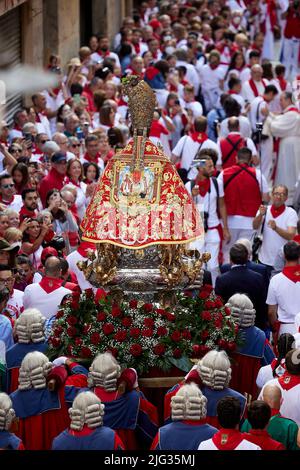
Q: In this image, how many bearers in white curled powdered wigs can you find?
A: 8